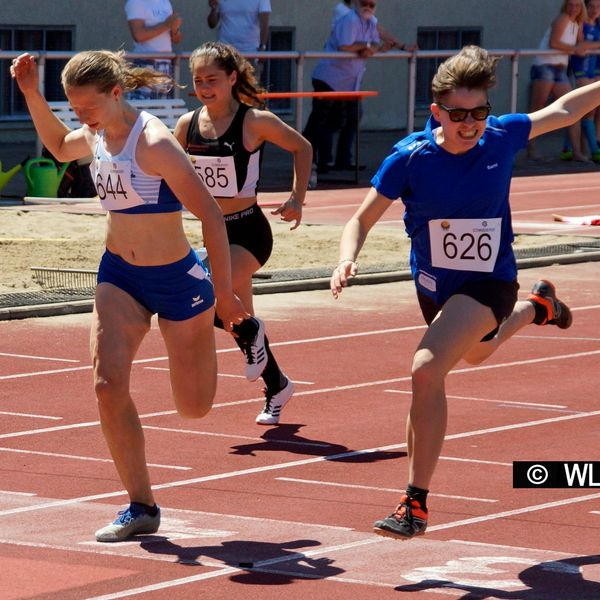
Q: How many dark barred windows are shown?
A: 3